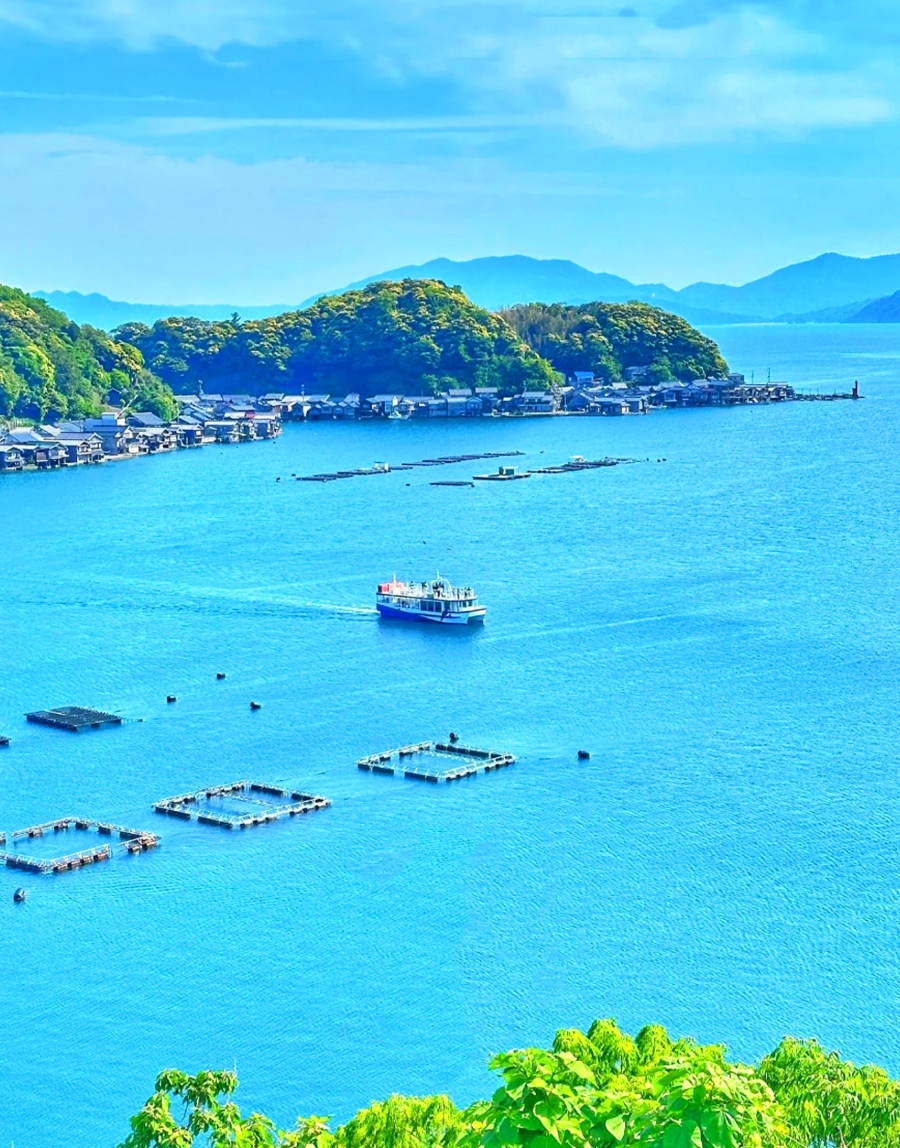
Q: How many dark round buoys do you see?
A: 6